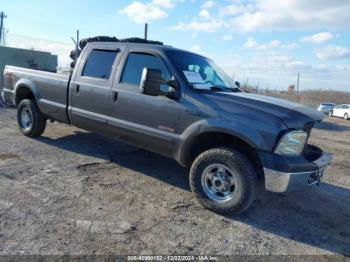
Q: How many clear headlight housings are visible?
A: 1